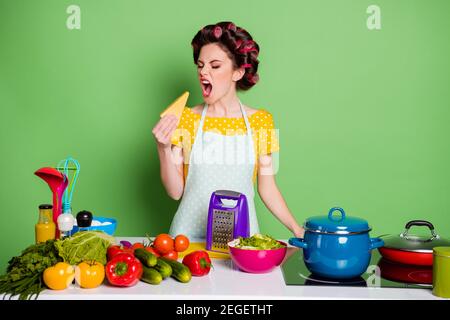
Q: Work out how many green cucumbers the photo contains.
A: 4